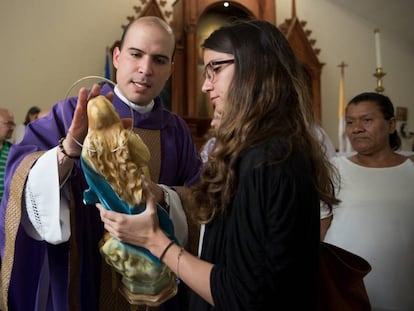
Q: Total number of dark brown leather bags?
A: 1